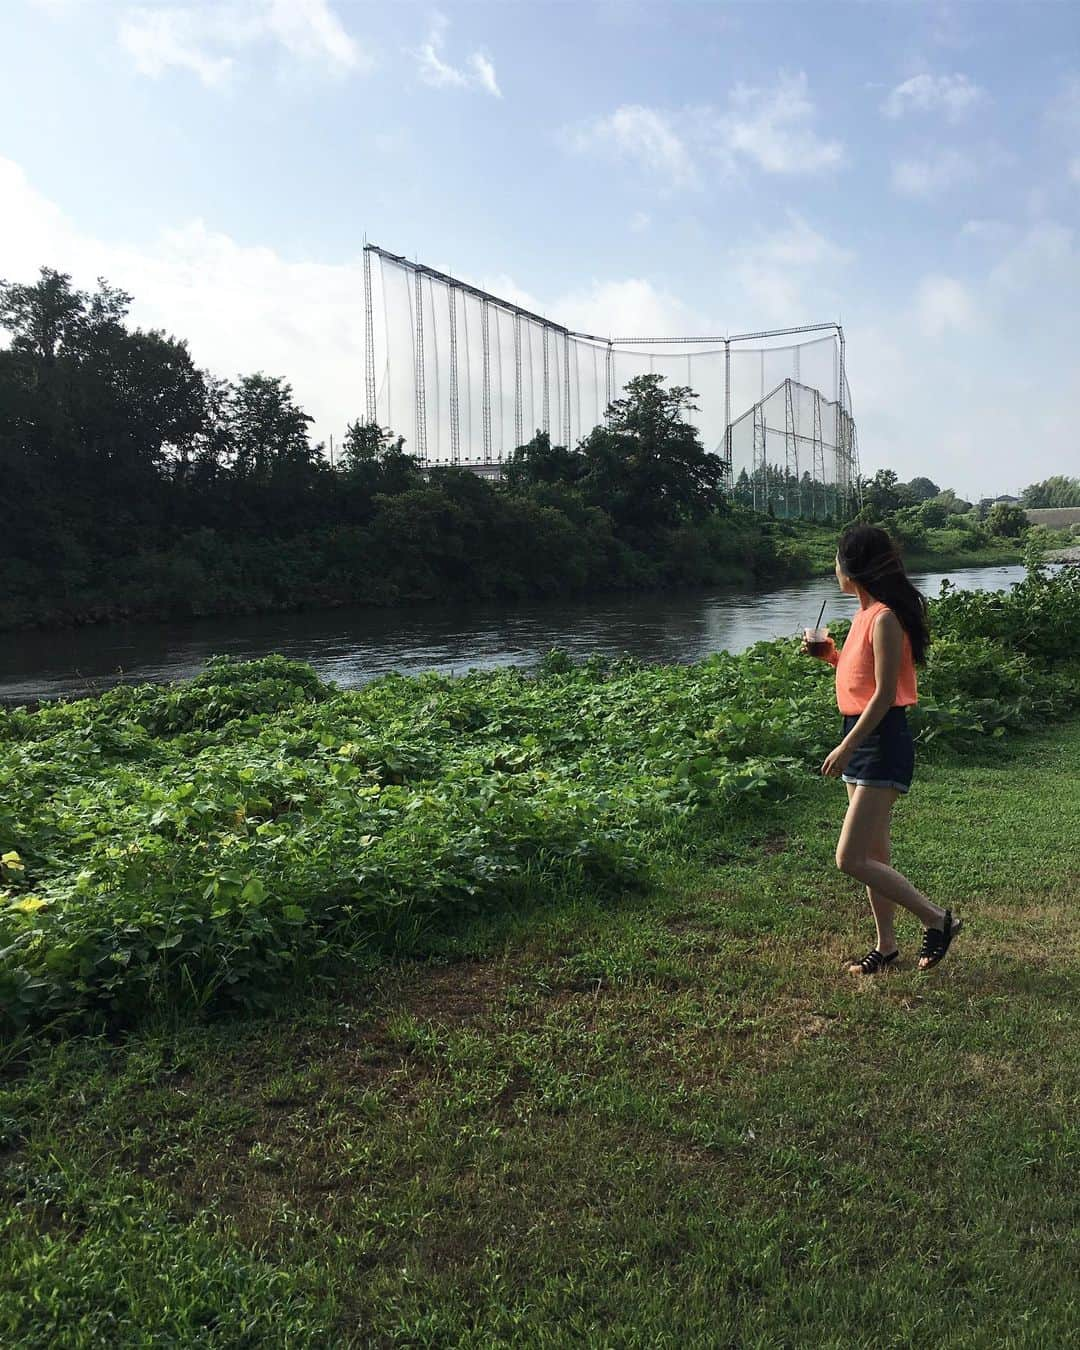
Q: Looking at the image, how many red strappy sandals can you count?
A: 0